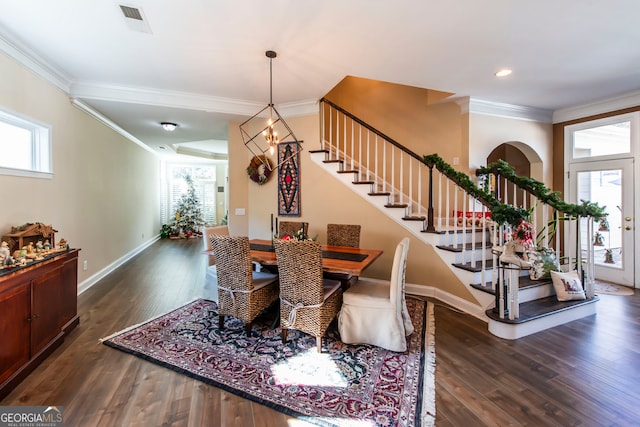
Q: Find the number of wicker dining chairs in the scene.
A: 4